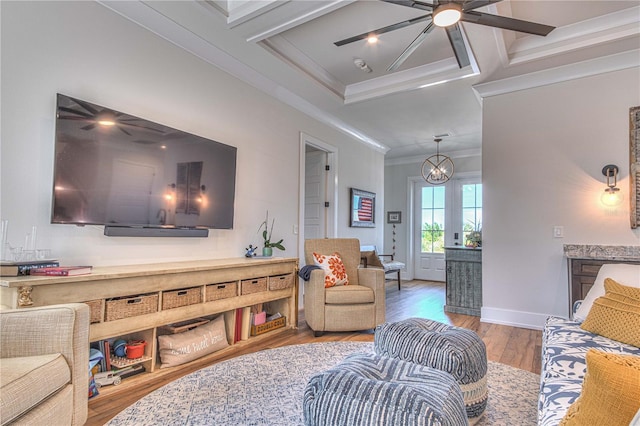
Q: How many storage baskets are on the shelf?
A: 6